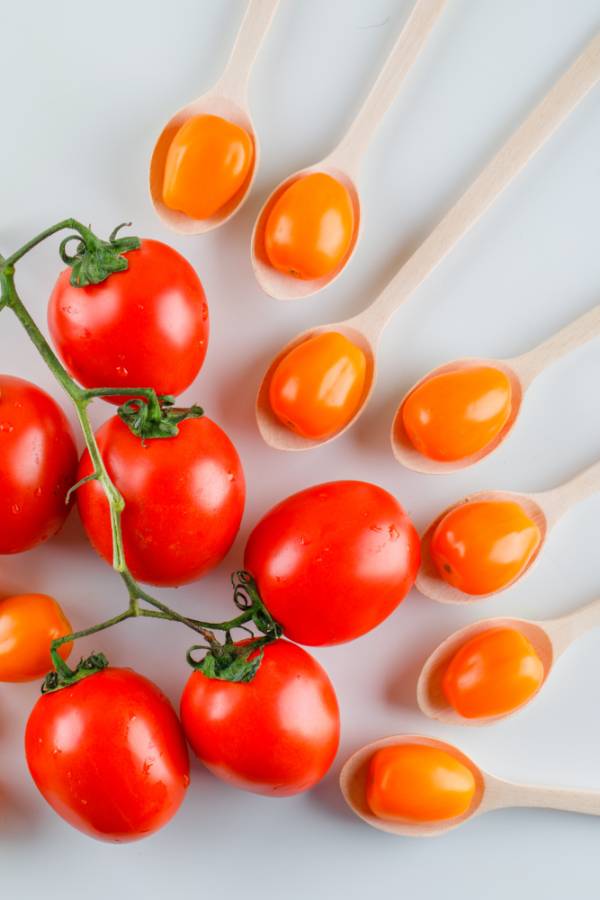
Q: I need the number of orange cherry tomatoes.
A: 8